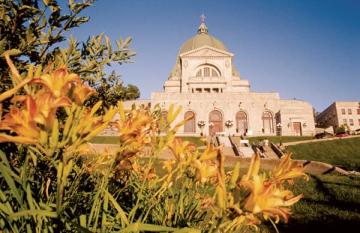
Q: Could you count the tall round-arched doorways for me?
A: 5